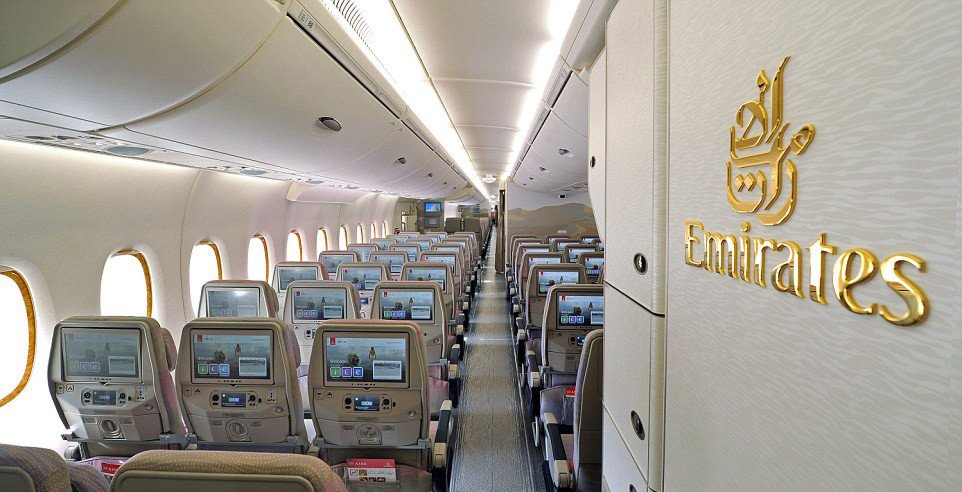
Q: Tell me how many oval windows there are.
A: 10